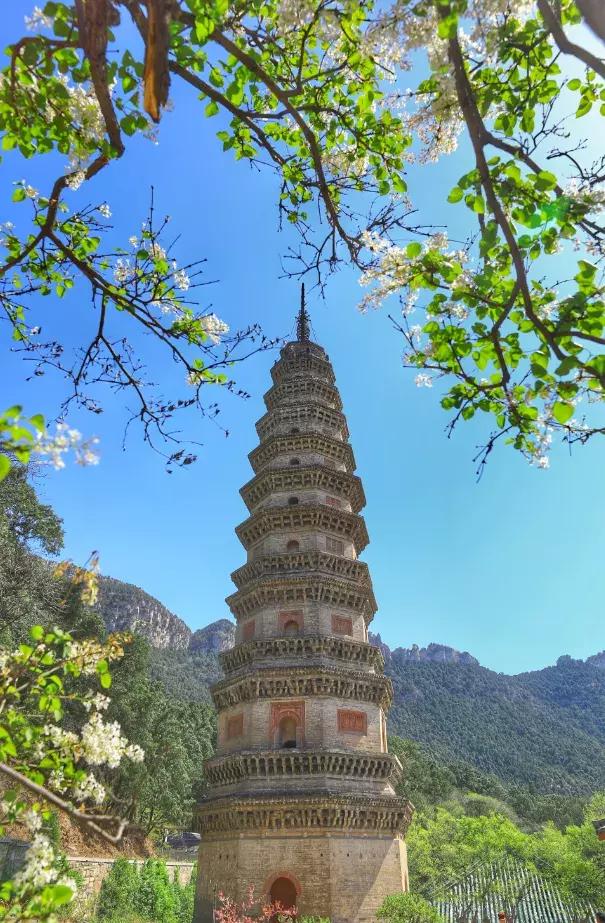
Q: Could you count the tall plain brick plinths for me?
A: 1